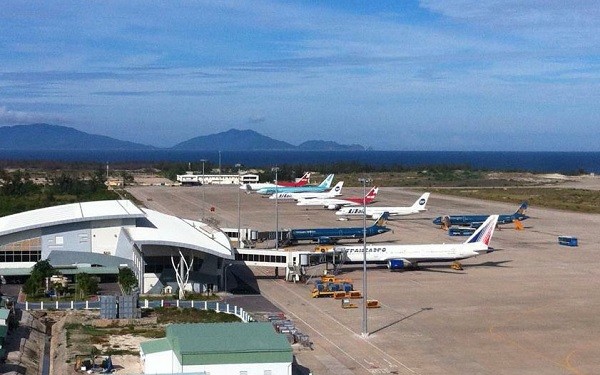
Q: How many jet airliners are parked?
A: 8